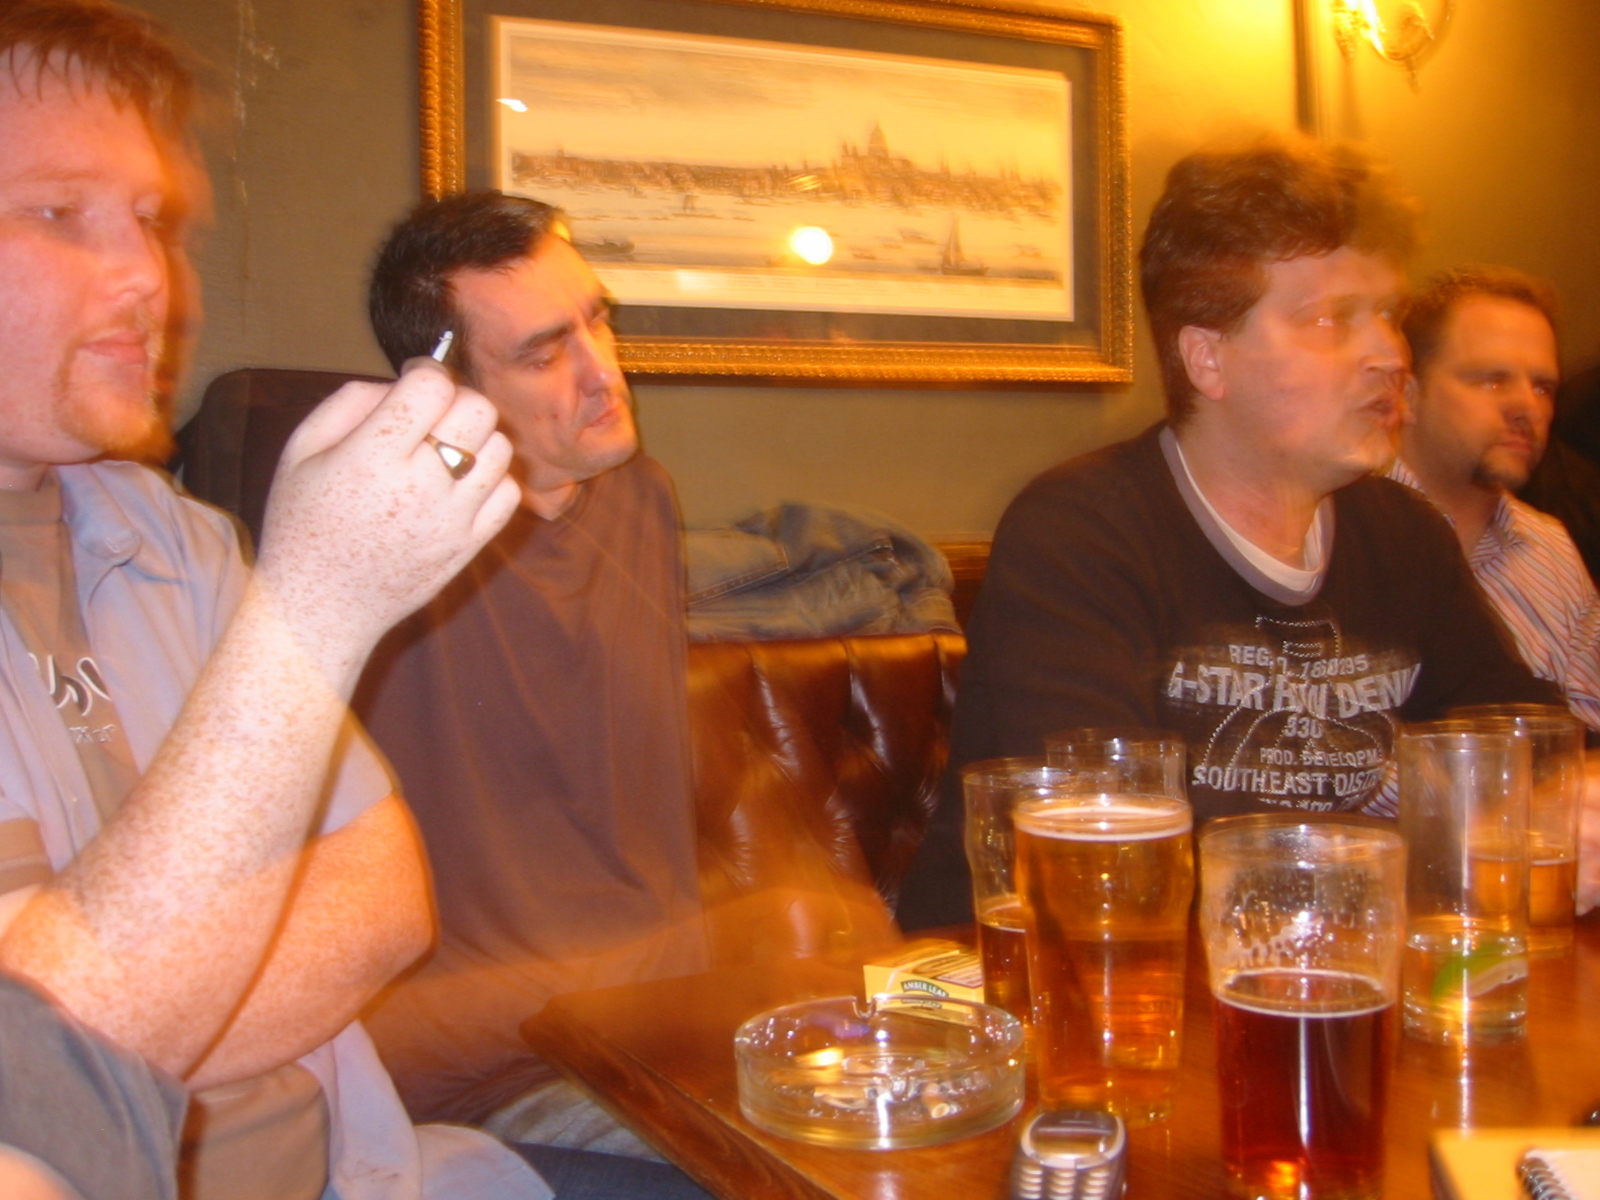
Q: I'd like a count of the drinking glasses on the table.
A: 6